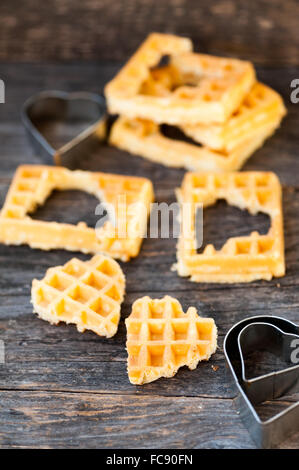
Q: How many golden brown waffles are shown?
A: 7